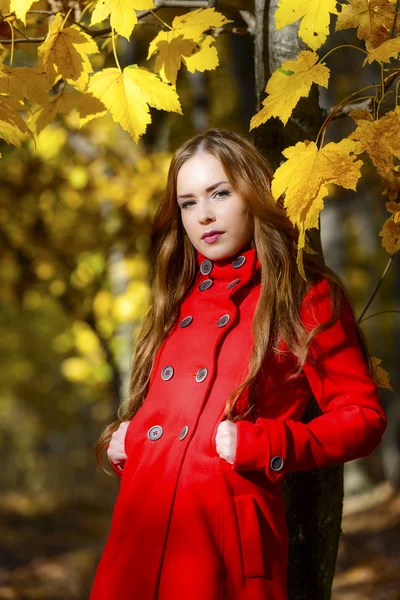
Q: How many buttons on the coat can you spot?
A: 11